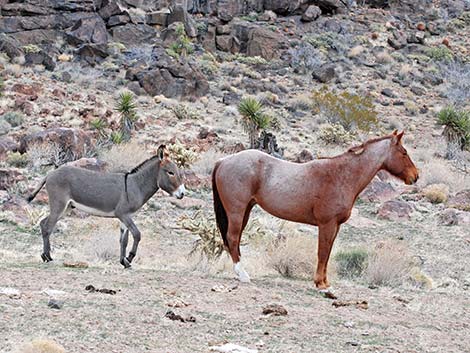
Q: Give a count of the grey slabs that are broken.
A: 0